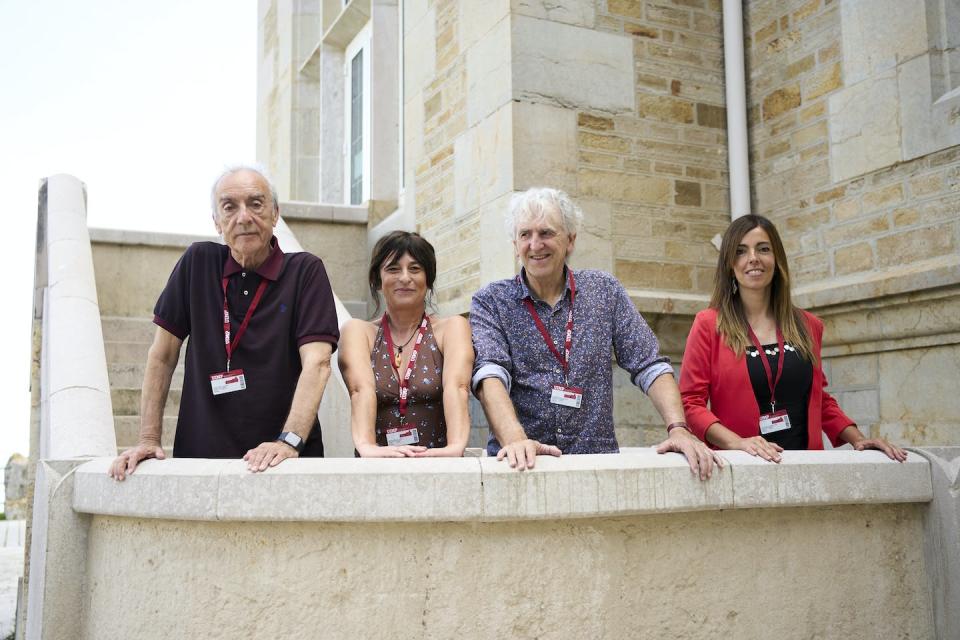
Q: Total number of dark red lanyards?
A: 4